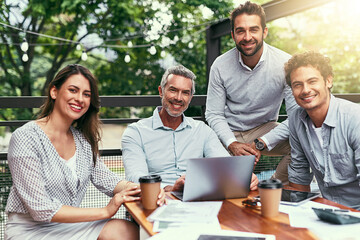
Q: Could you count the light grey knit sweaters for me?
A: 1